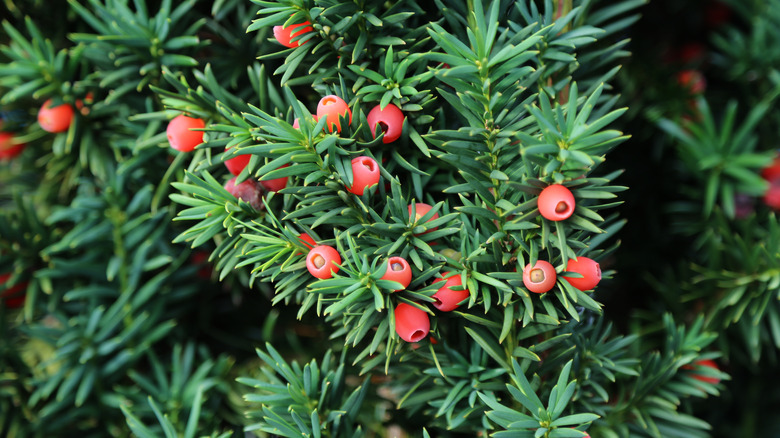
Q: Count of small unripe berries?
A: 1